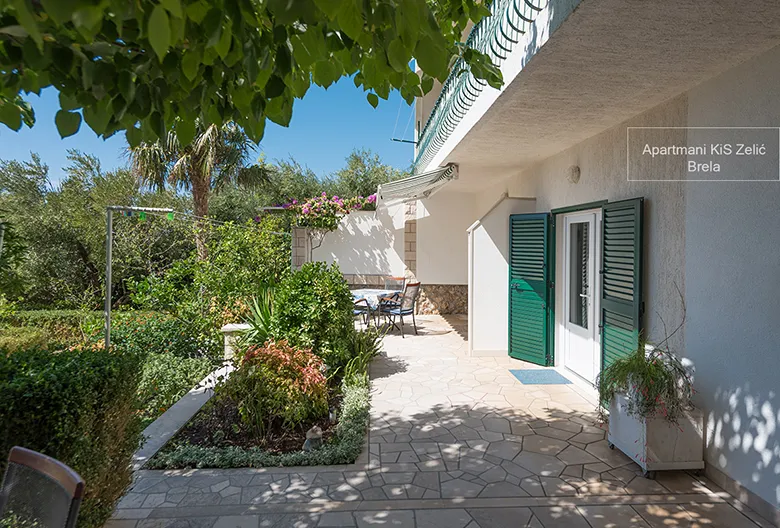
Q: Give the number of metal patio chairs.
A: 4